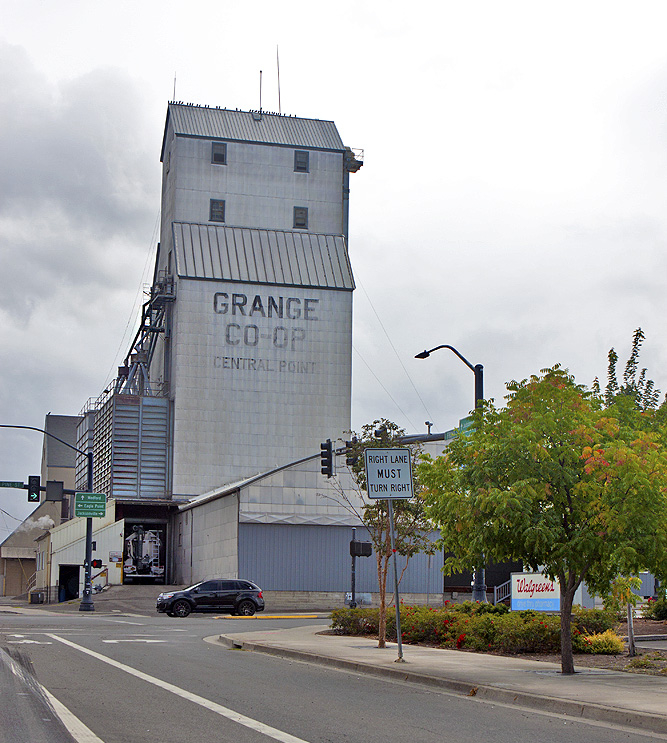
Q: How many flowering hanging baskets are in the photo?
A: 0